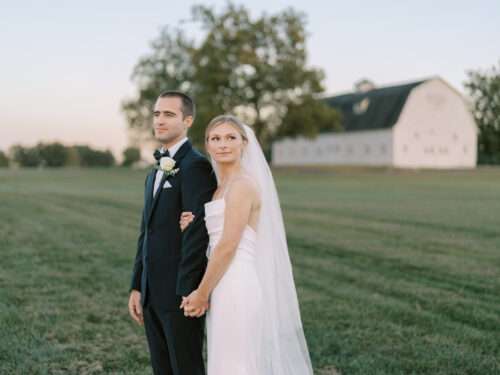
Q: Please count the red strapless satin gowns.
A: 0